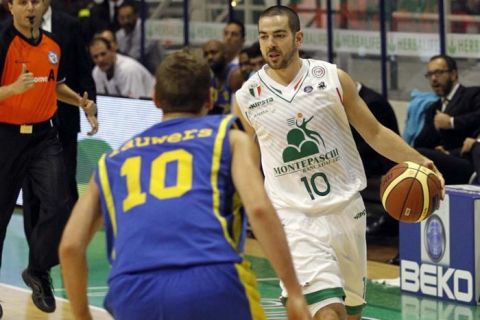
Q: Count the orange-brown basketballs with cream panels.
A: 1